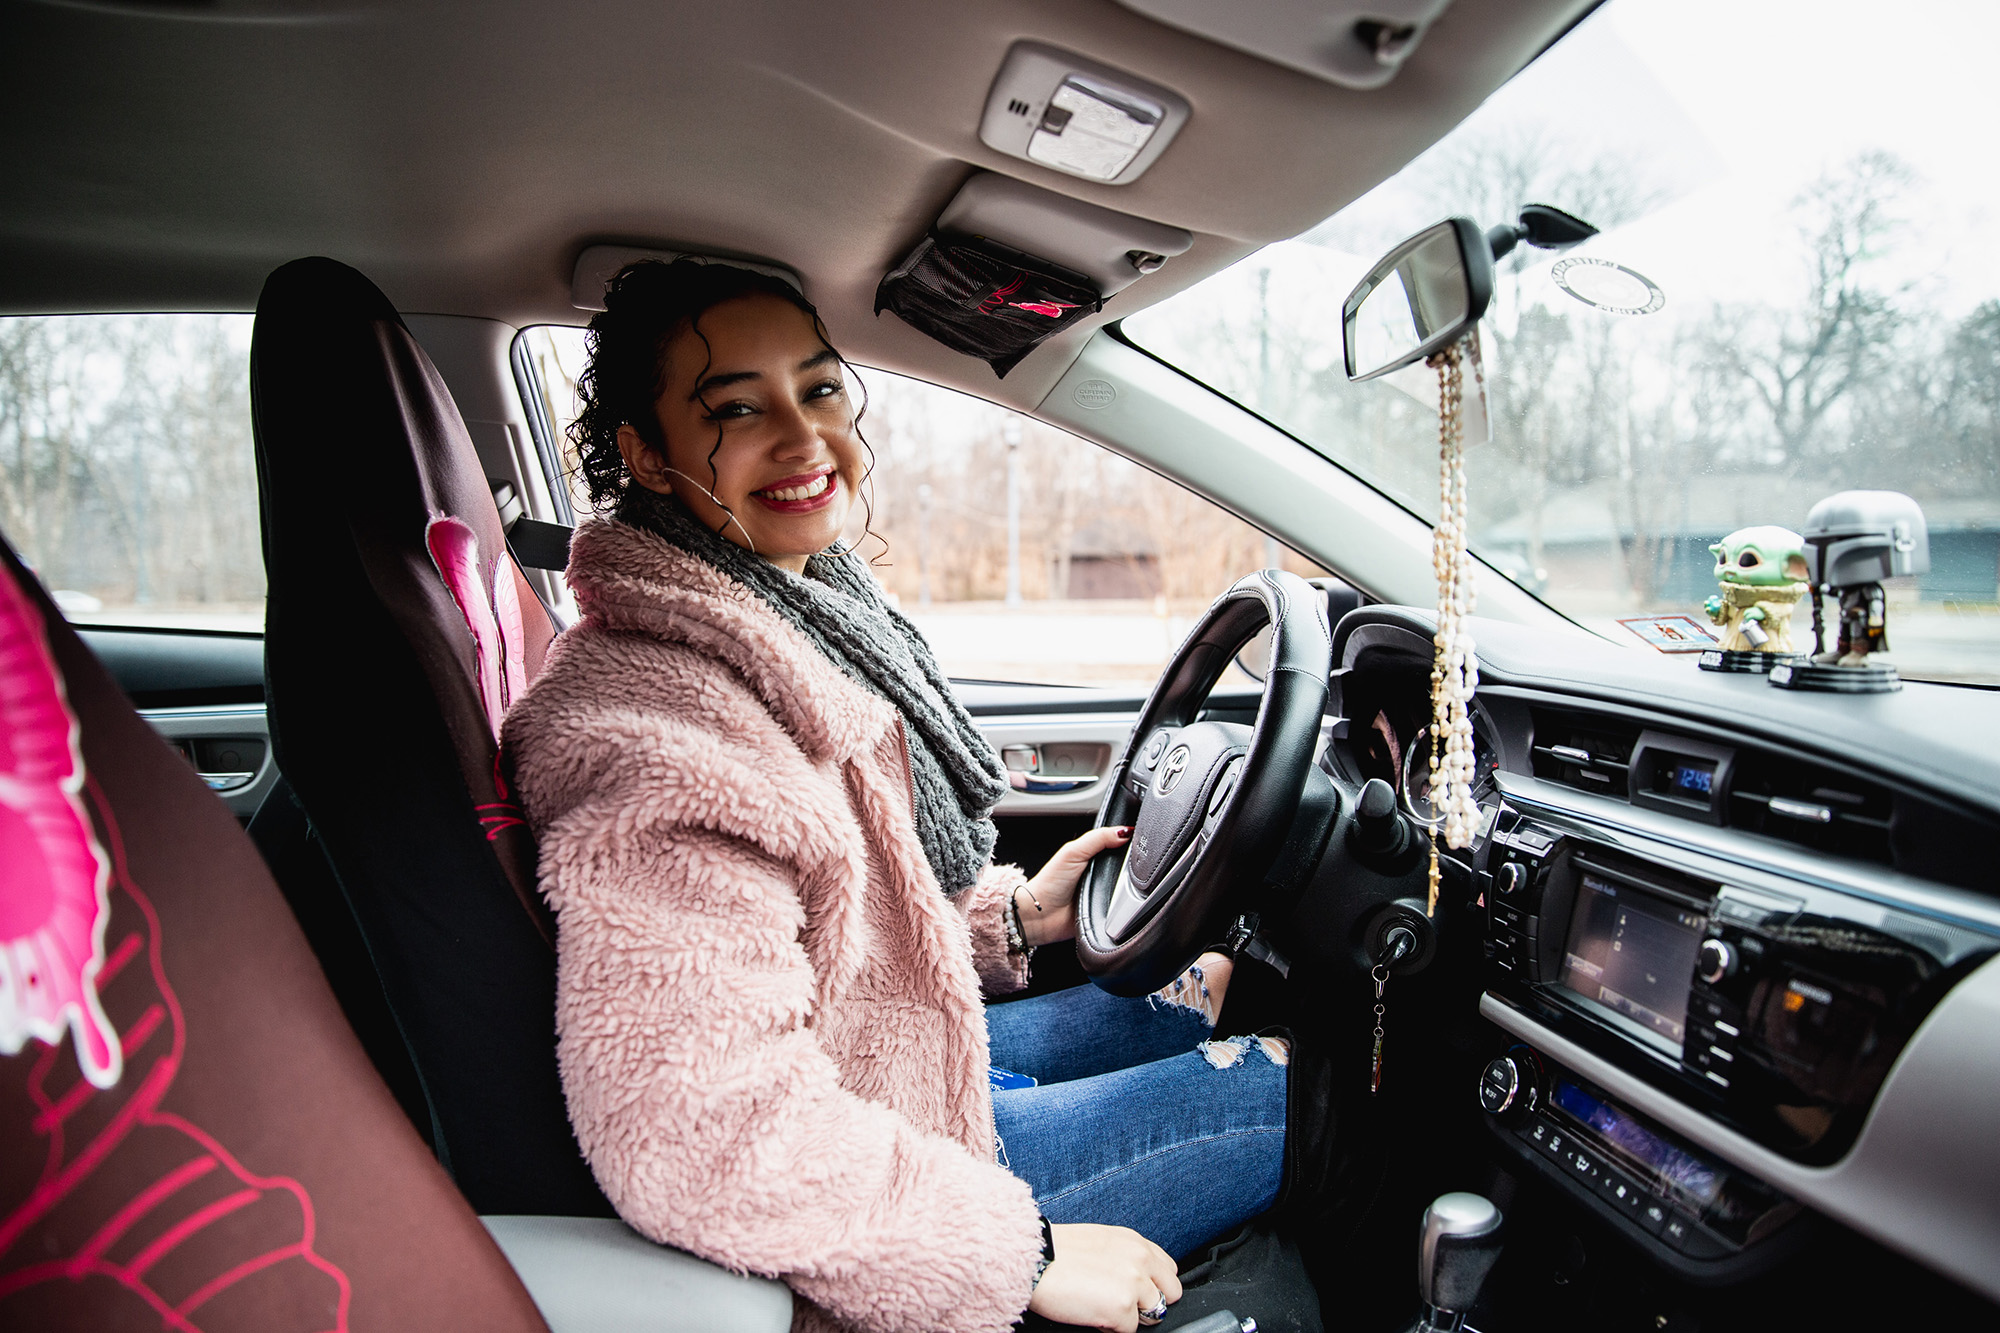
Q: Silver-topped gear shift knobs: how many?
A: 1